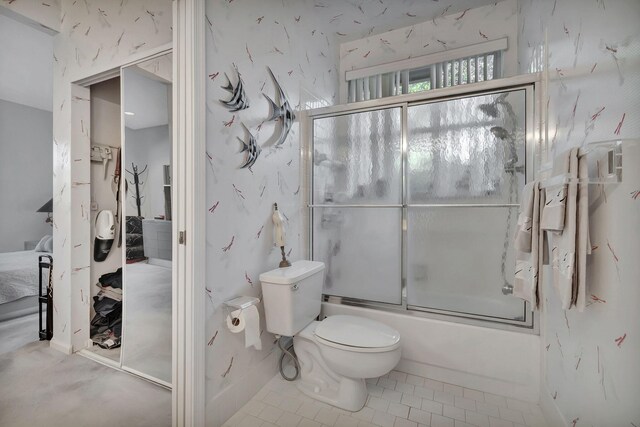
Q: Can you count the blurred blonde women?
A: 0